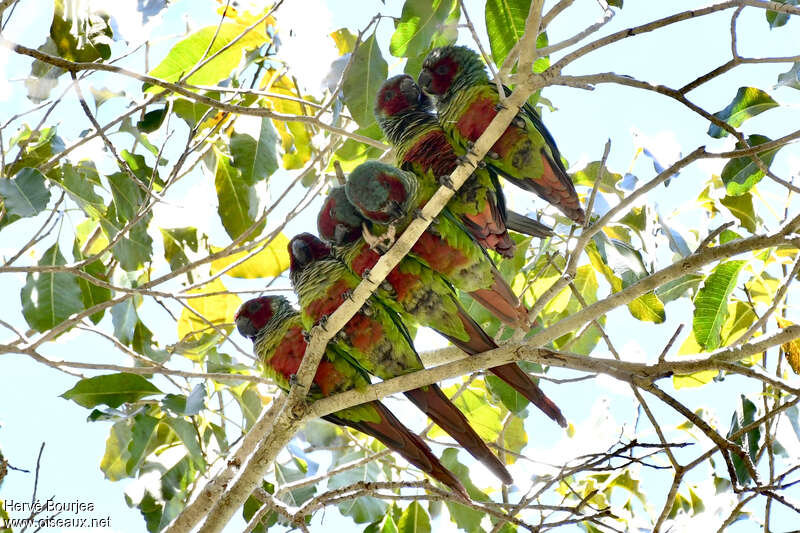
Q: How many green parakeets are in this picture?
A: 6